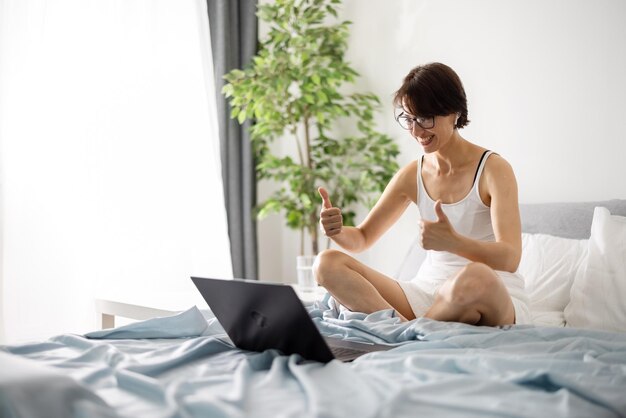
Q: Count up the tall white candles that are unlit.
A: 0